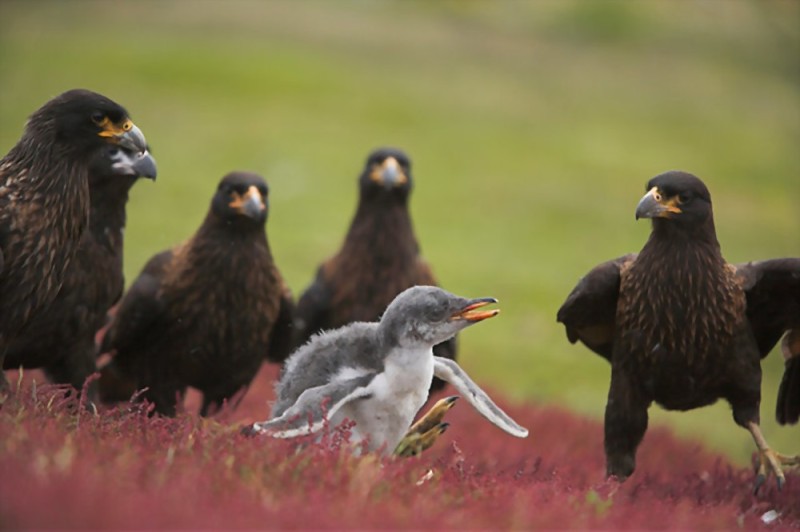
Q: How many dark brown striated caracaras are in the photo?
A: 5